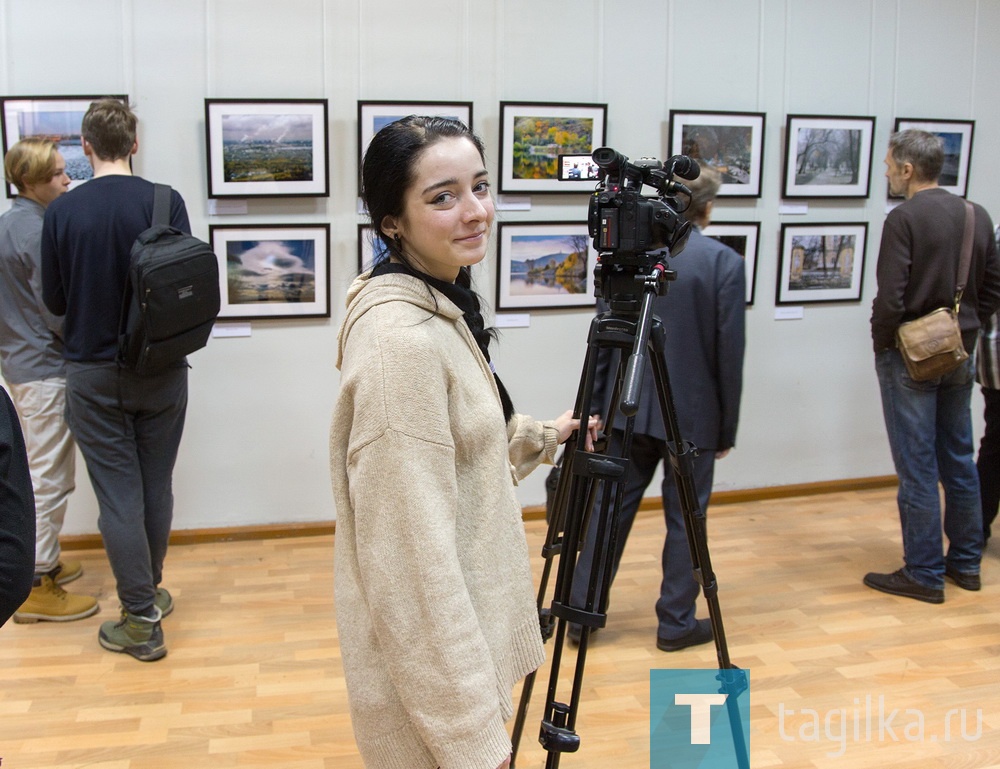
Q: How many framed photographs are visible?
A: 12